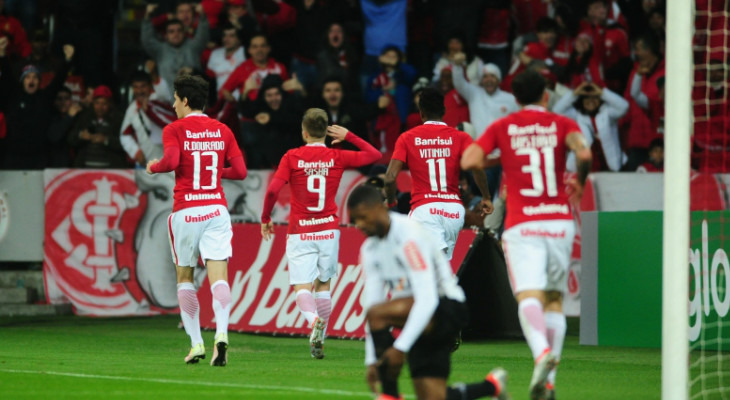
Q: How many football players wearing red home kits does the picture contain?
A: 4